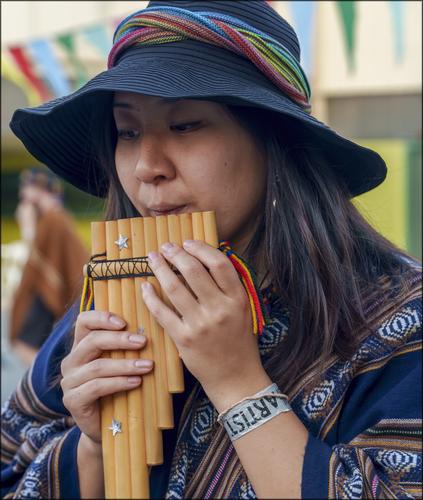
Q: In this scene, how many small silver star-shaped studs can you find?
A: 2